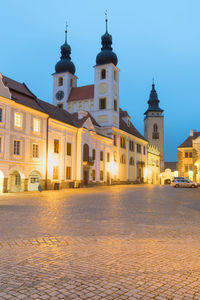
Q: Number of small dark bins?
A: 2